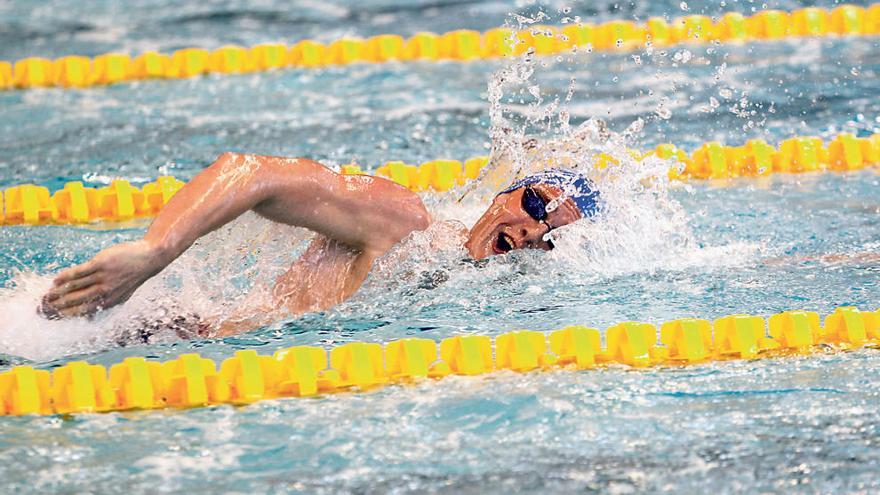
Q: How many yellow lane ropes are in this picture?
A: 3